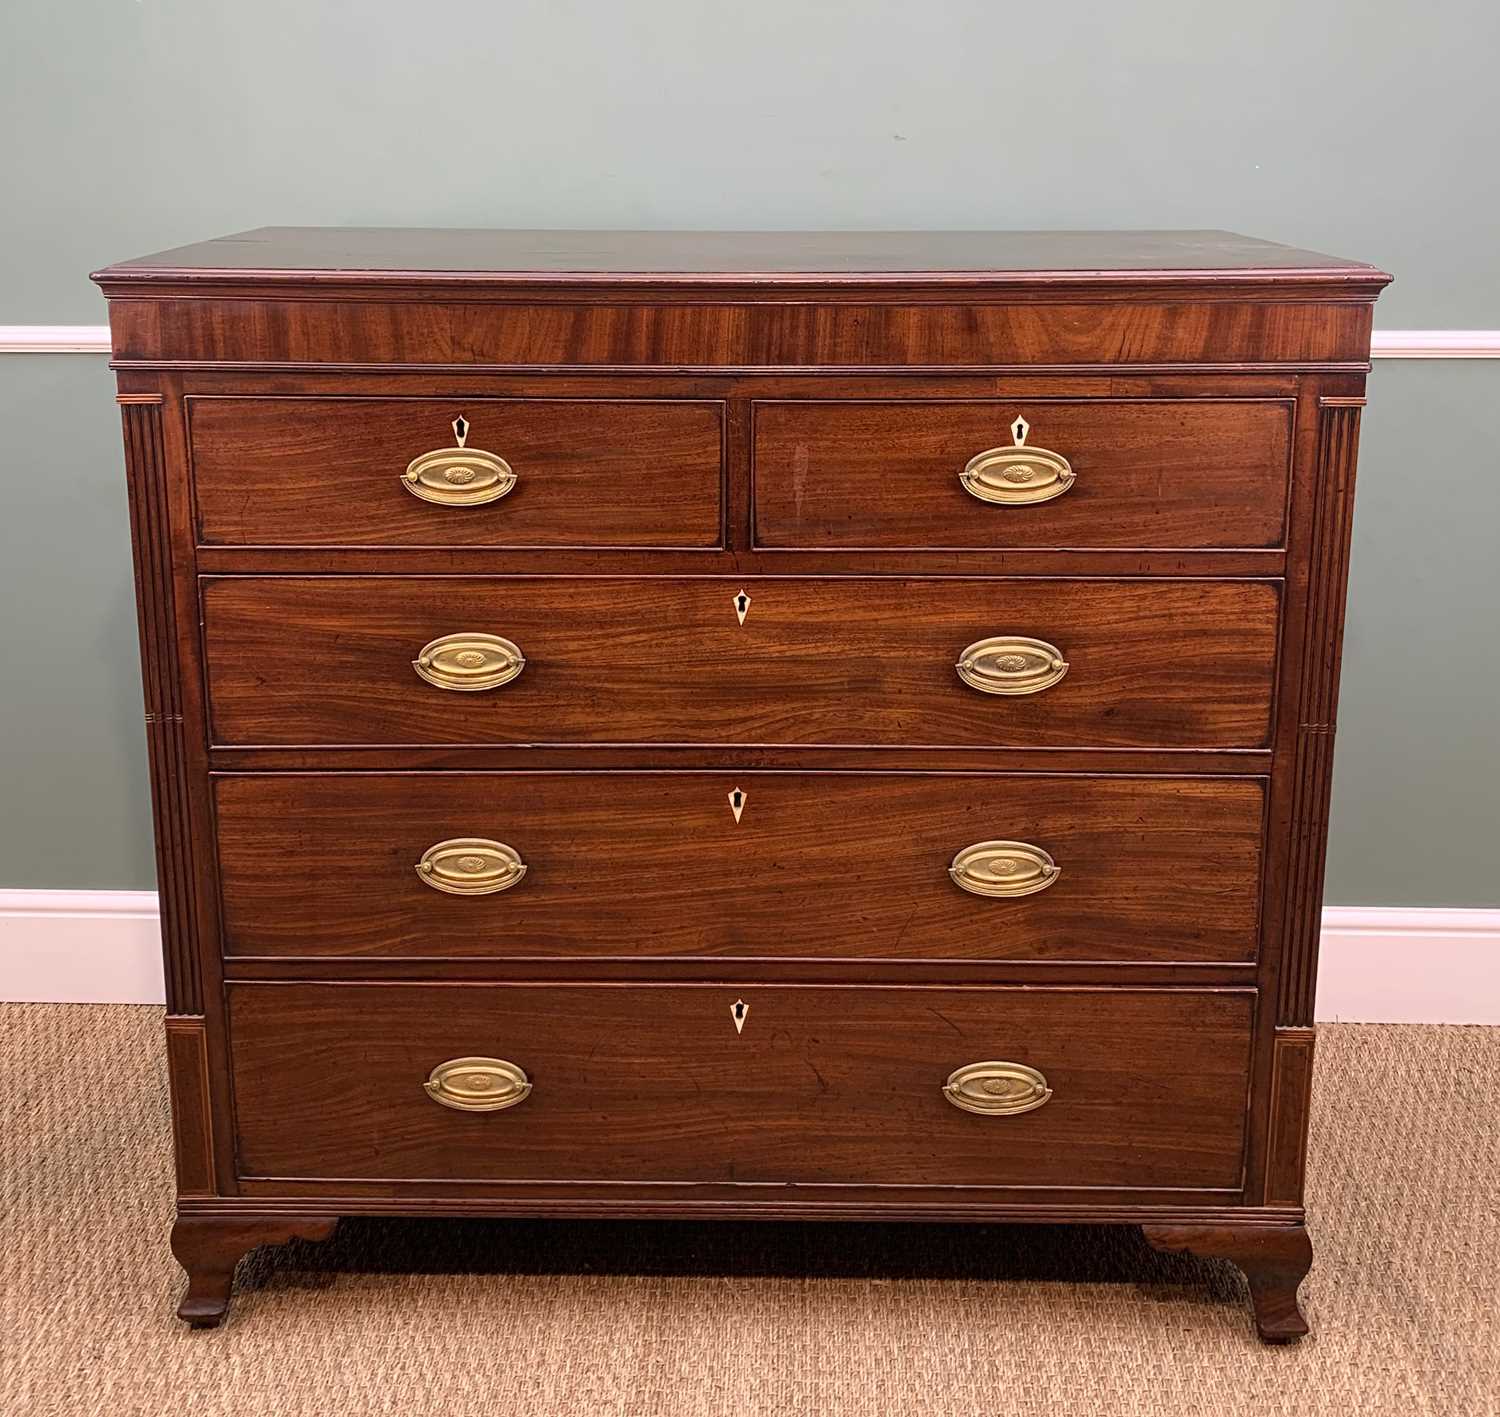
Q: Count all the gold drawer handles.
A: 8